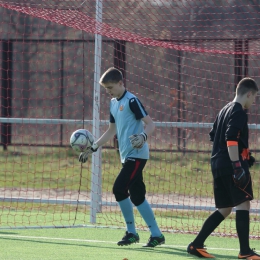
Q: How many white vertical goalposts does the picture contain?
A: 1